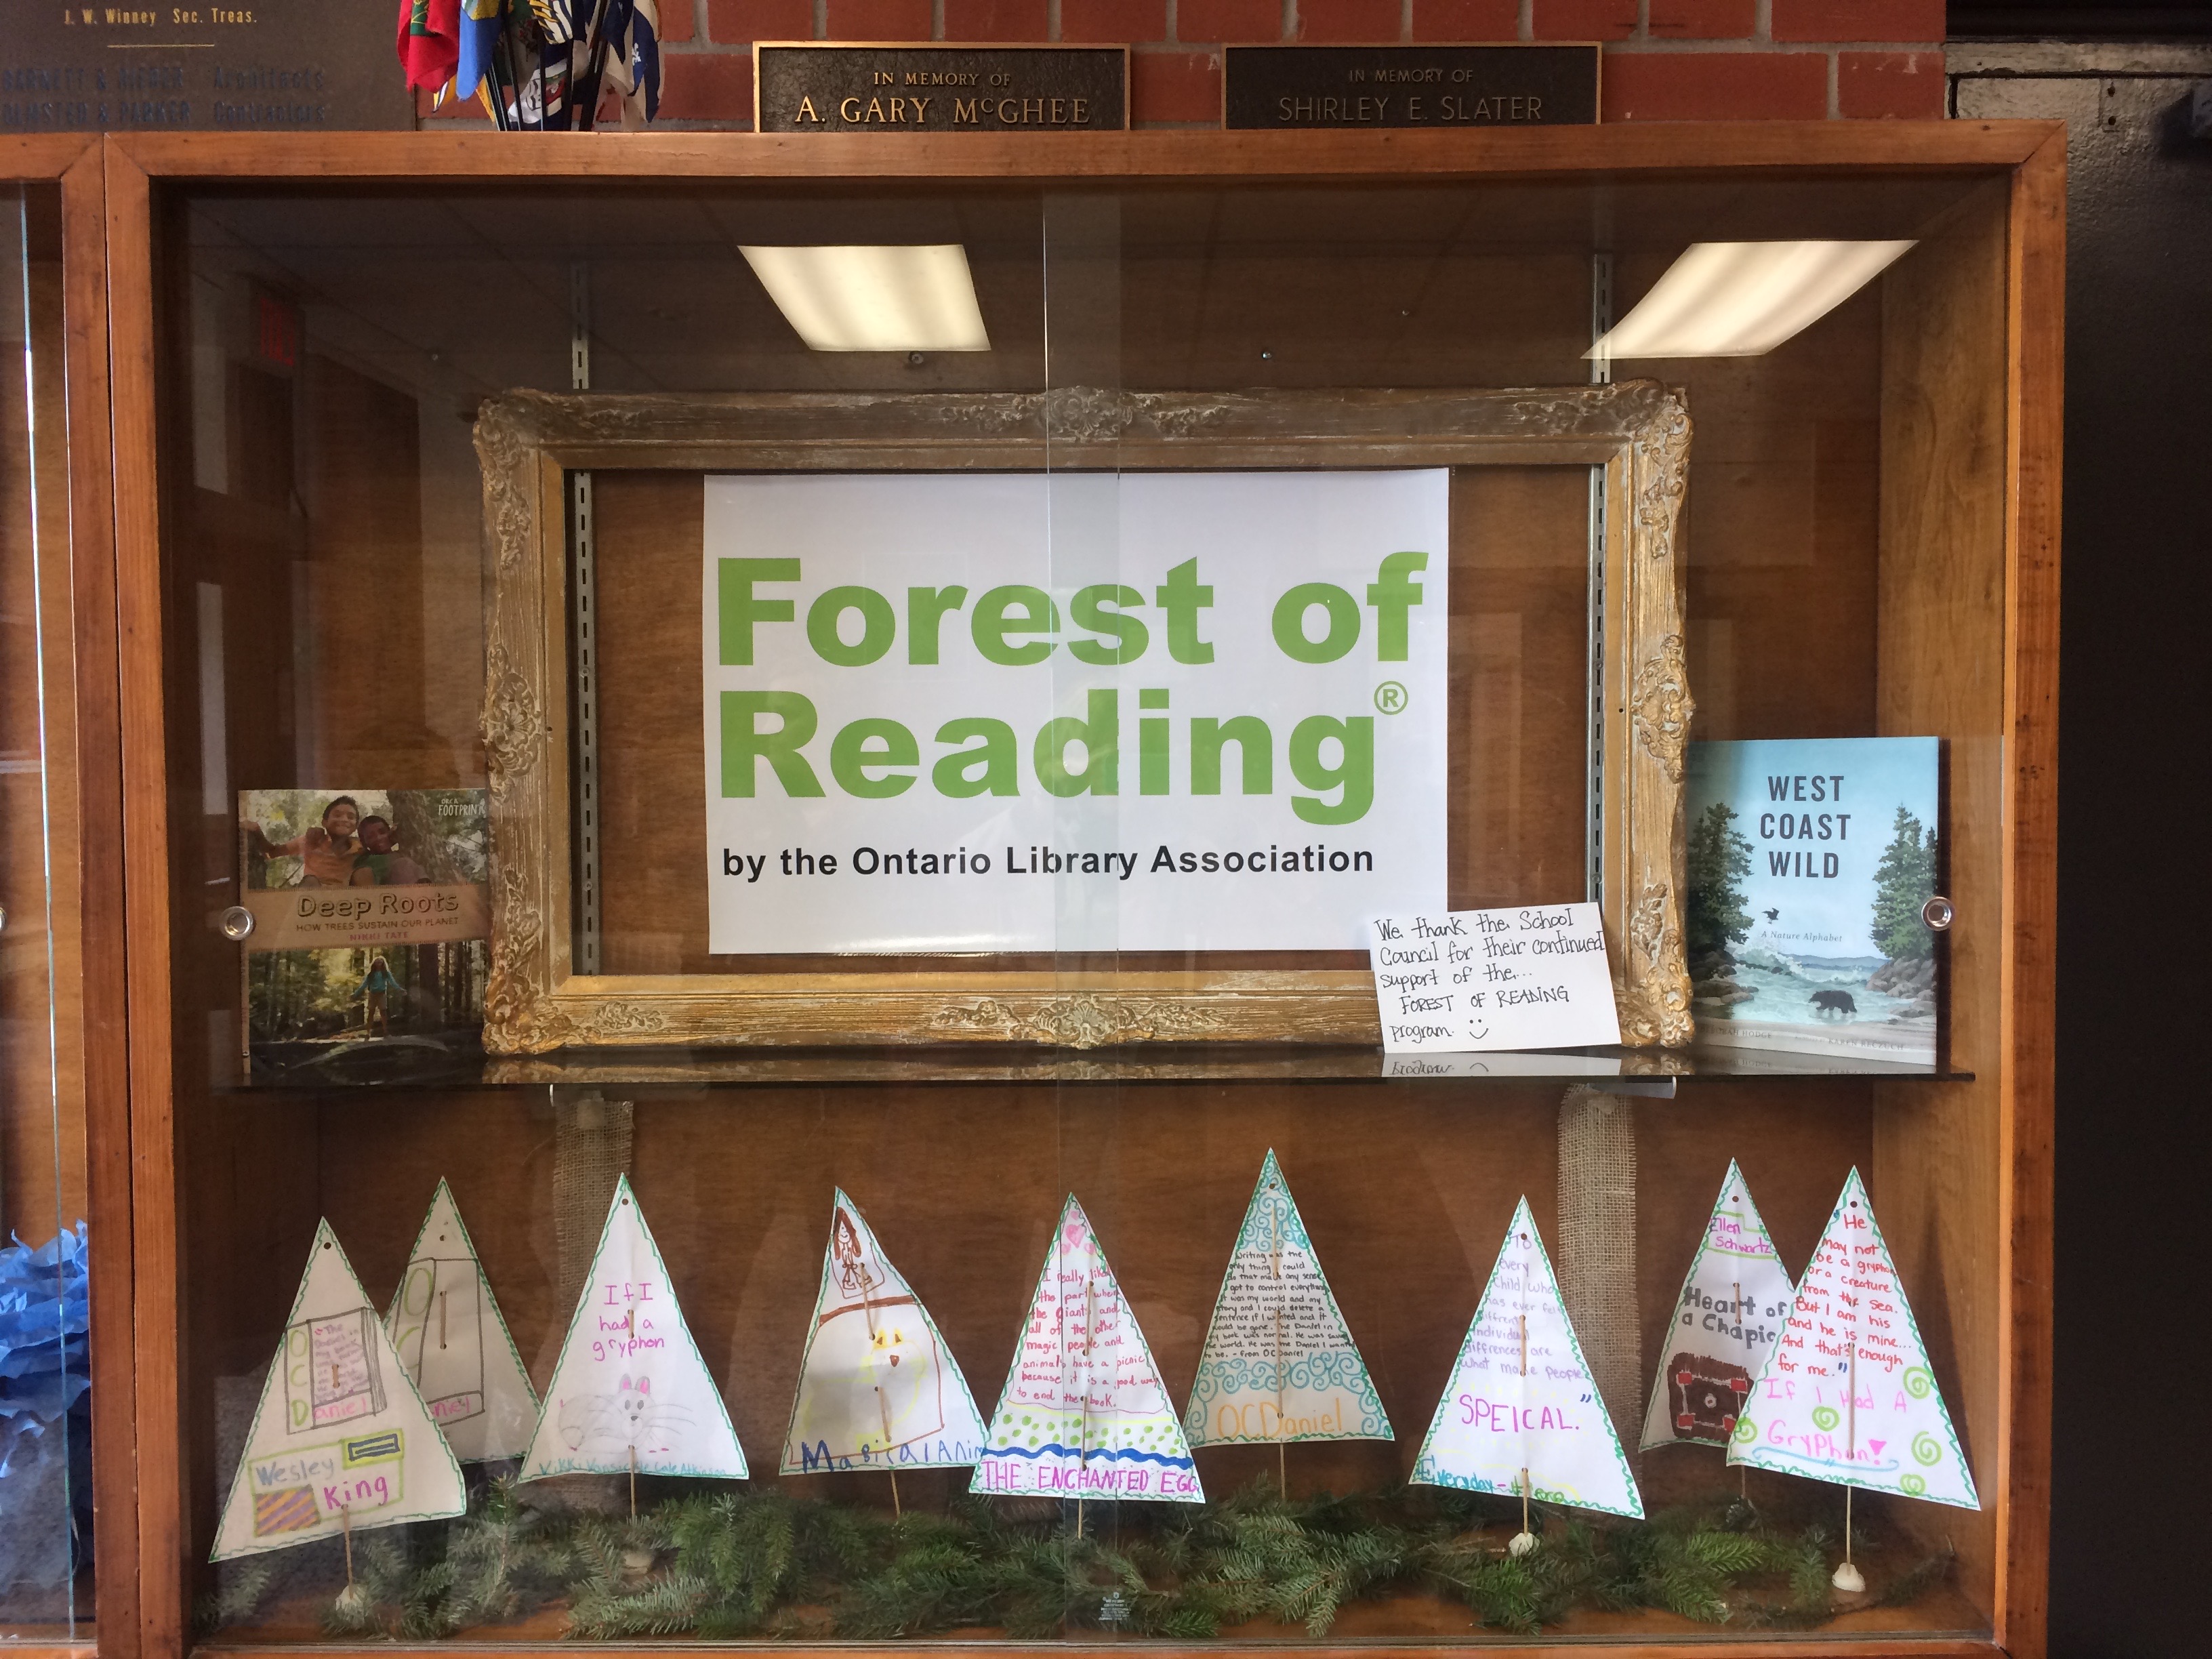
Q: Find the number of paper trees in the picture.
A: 9